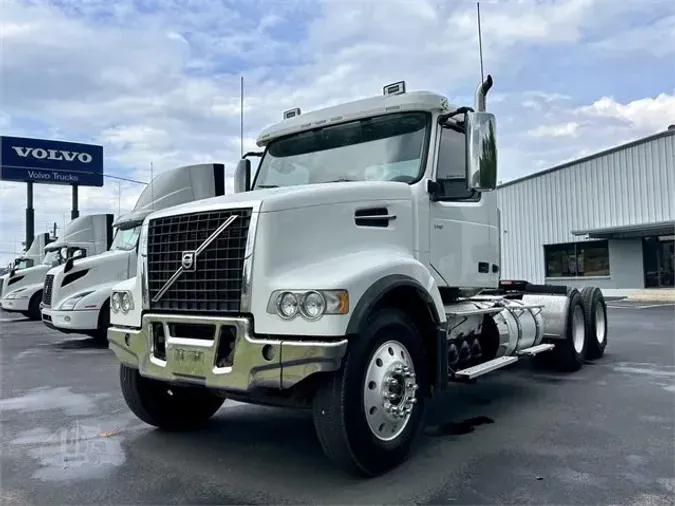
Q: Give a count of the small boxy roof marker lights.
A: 2